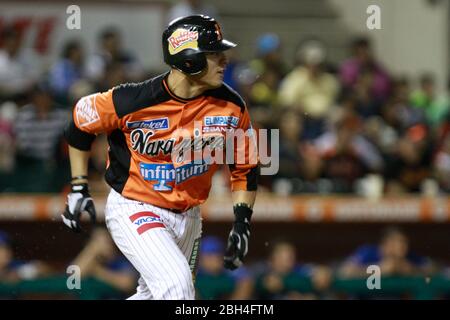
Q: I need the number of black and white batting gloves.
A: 2